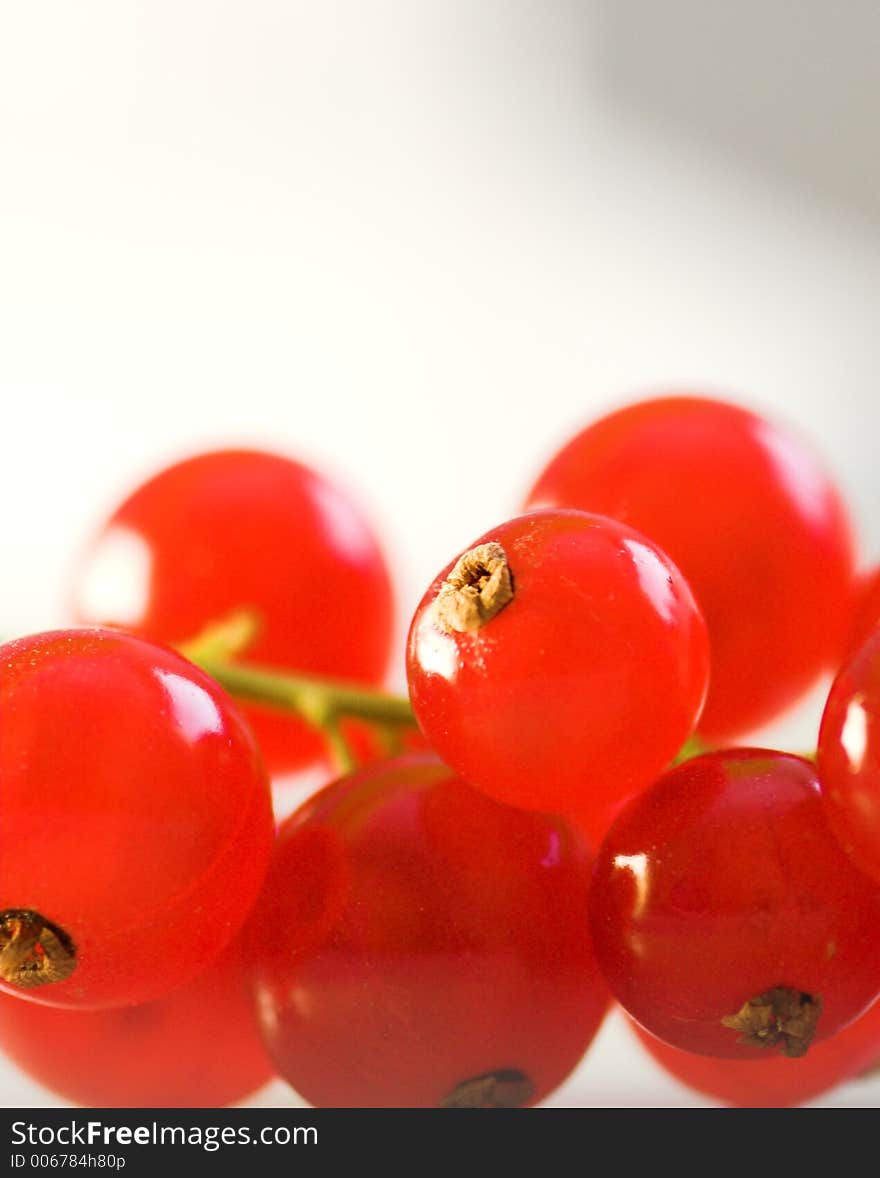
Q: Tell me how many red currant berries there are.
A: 10